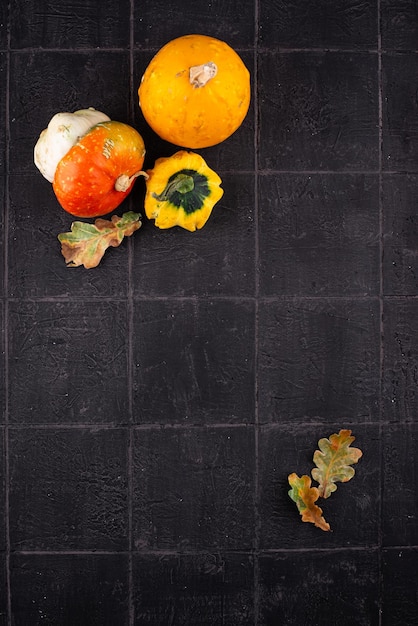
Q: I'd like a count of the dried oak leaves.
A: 3